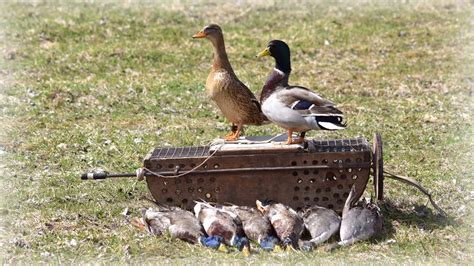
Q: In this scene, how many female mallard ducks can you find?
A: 1